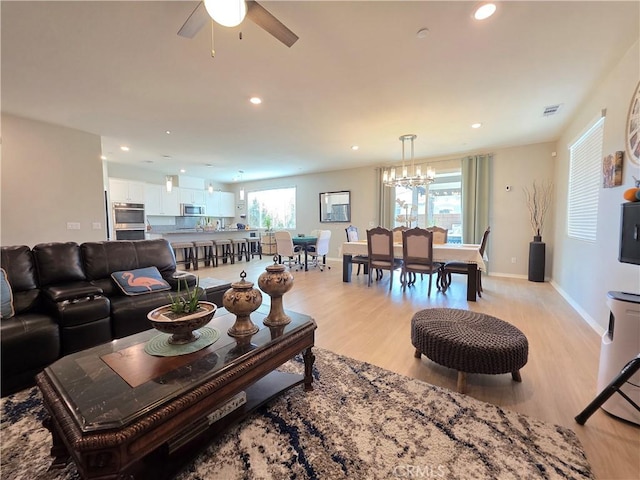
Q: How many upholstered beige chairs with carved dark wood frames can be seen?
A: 6